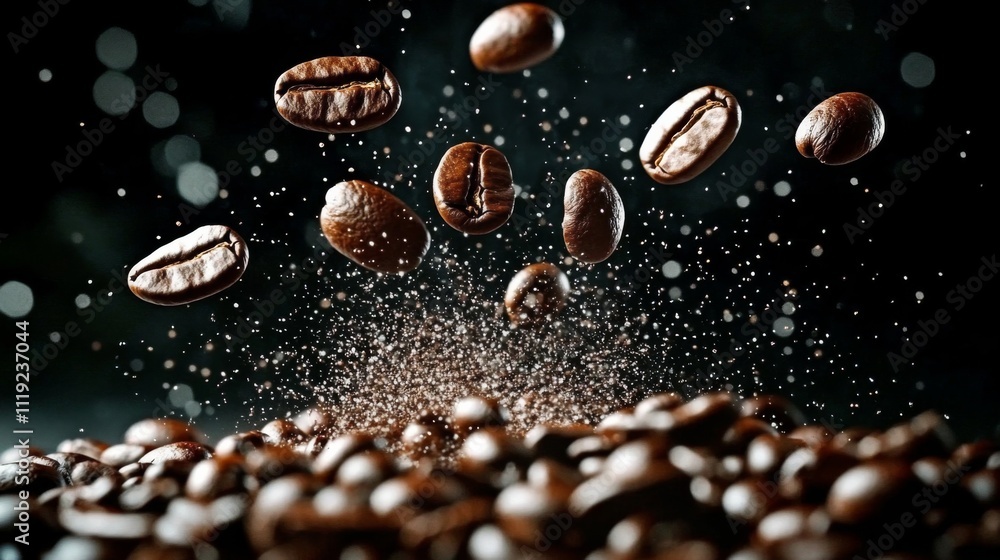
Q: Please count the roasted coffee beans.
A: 9